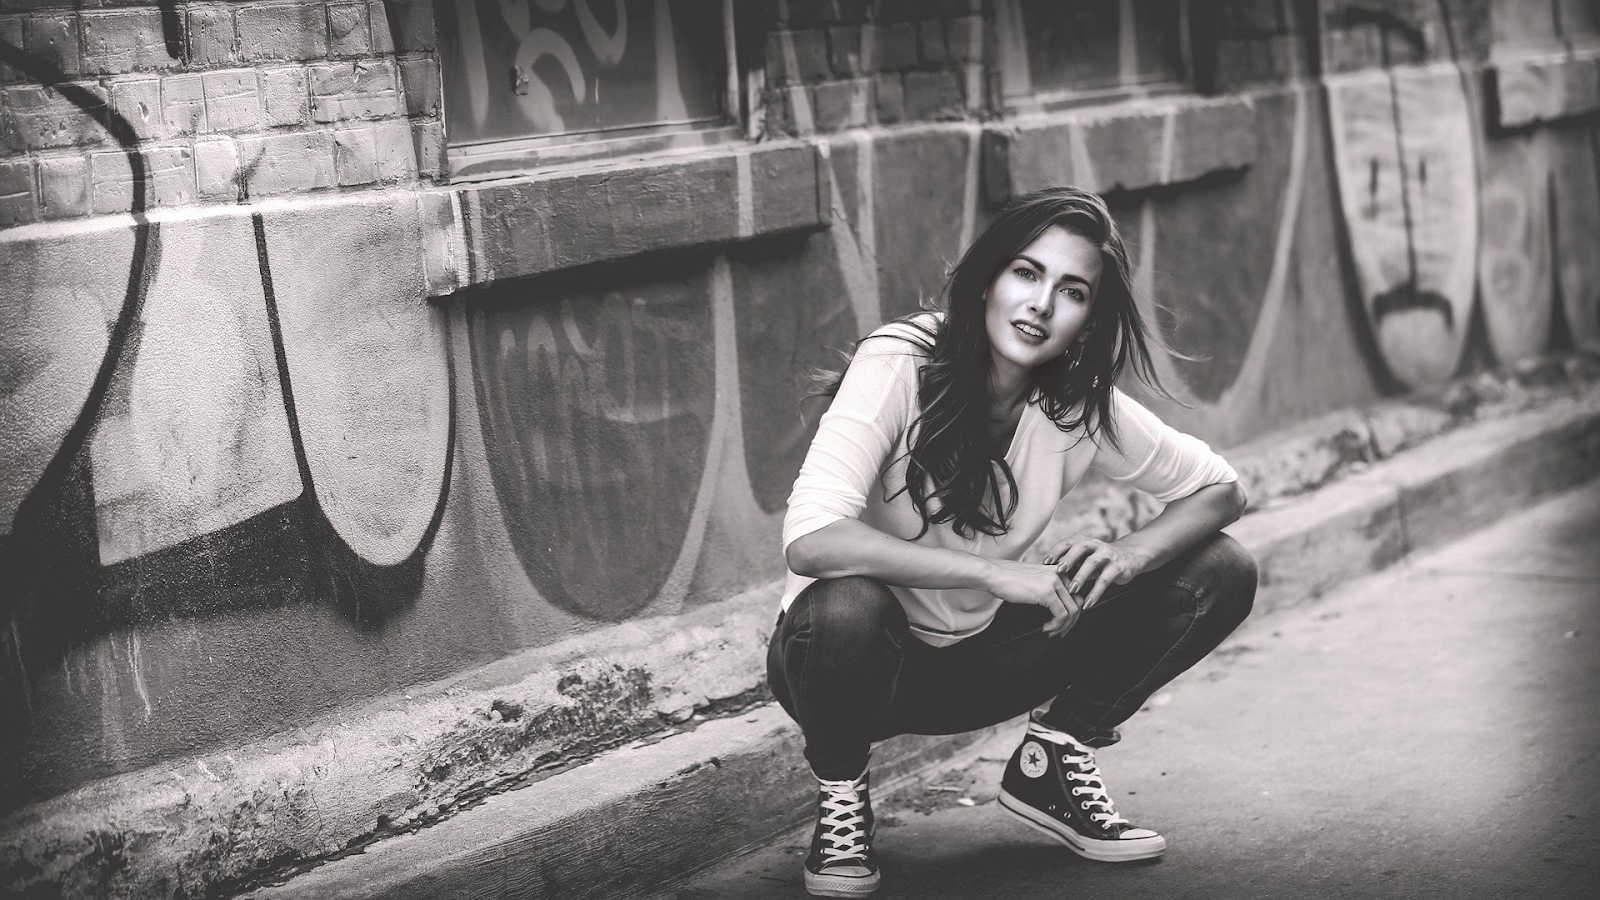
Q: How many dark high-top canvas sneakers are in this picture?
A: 2